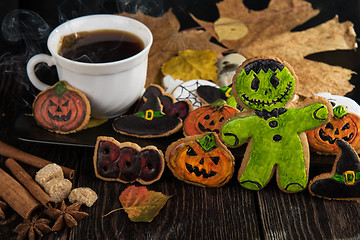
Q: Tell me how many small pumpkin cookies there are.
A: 4